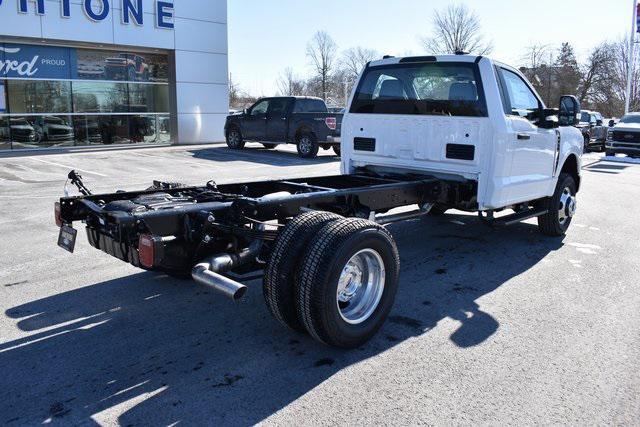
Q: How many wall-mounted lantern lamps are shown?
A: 0